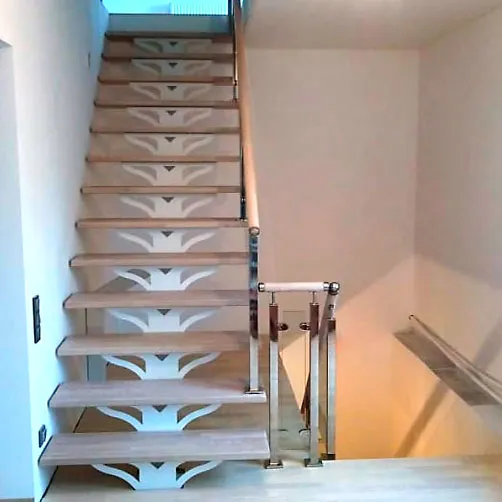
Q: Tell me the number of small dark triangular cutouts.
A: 13